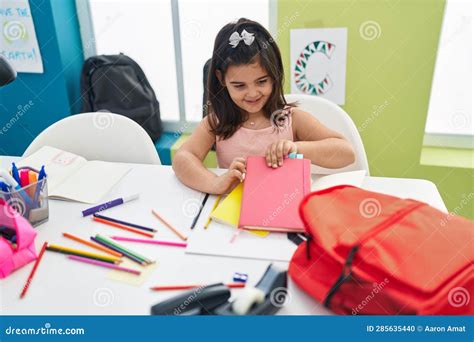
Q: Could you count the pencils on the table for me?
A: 14